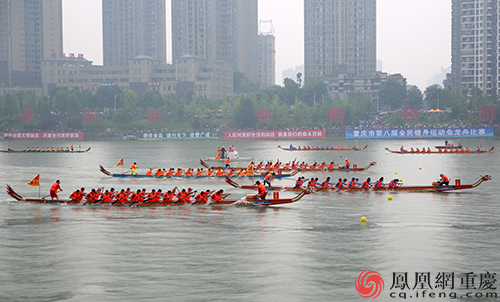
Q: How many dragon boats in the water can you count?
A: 7